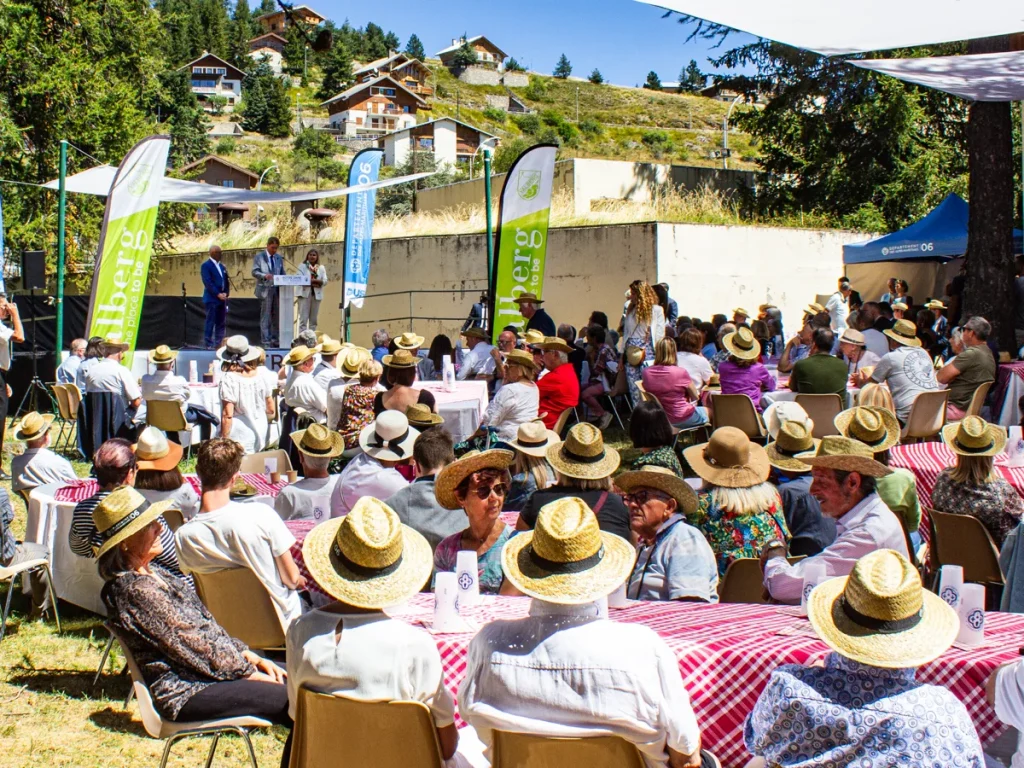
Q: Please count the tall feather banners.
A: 3